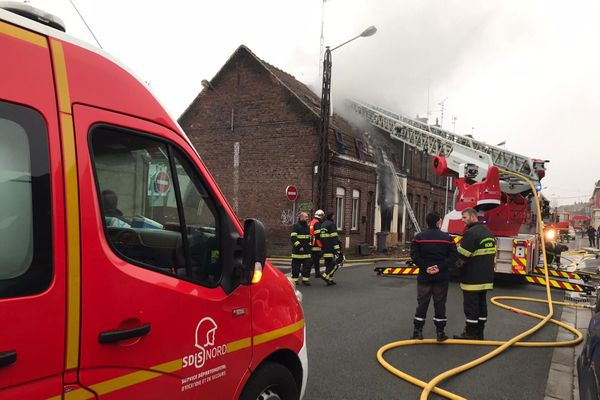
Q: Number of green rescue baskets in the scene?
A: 0